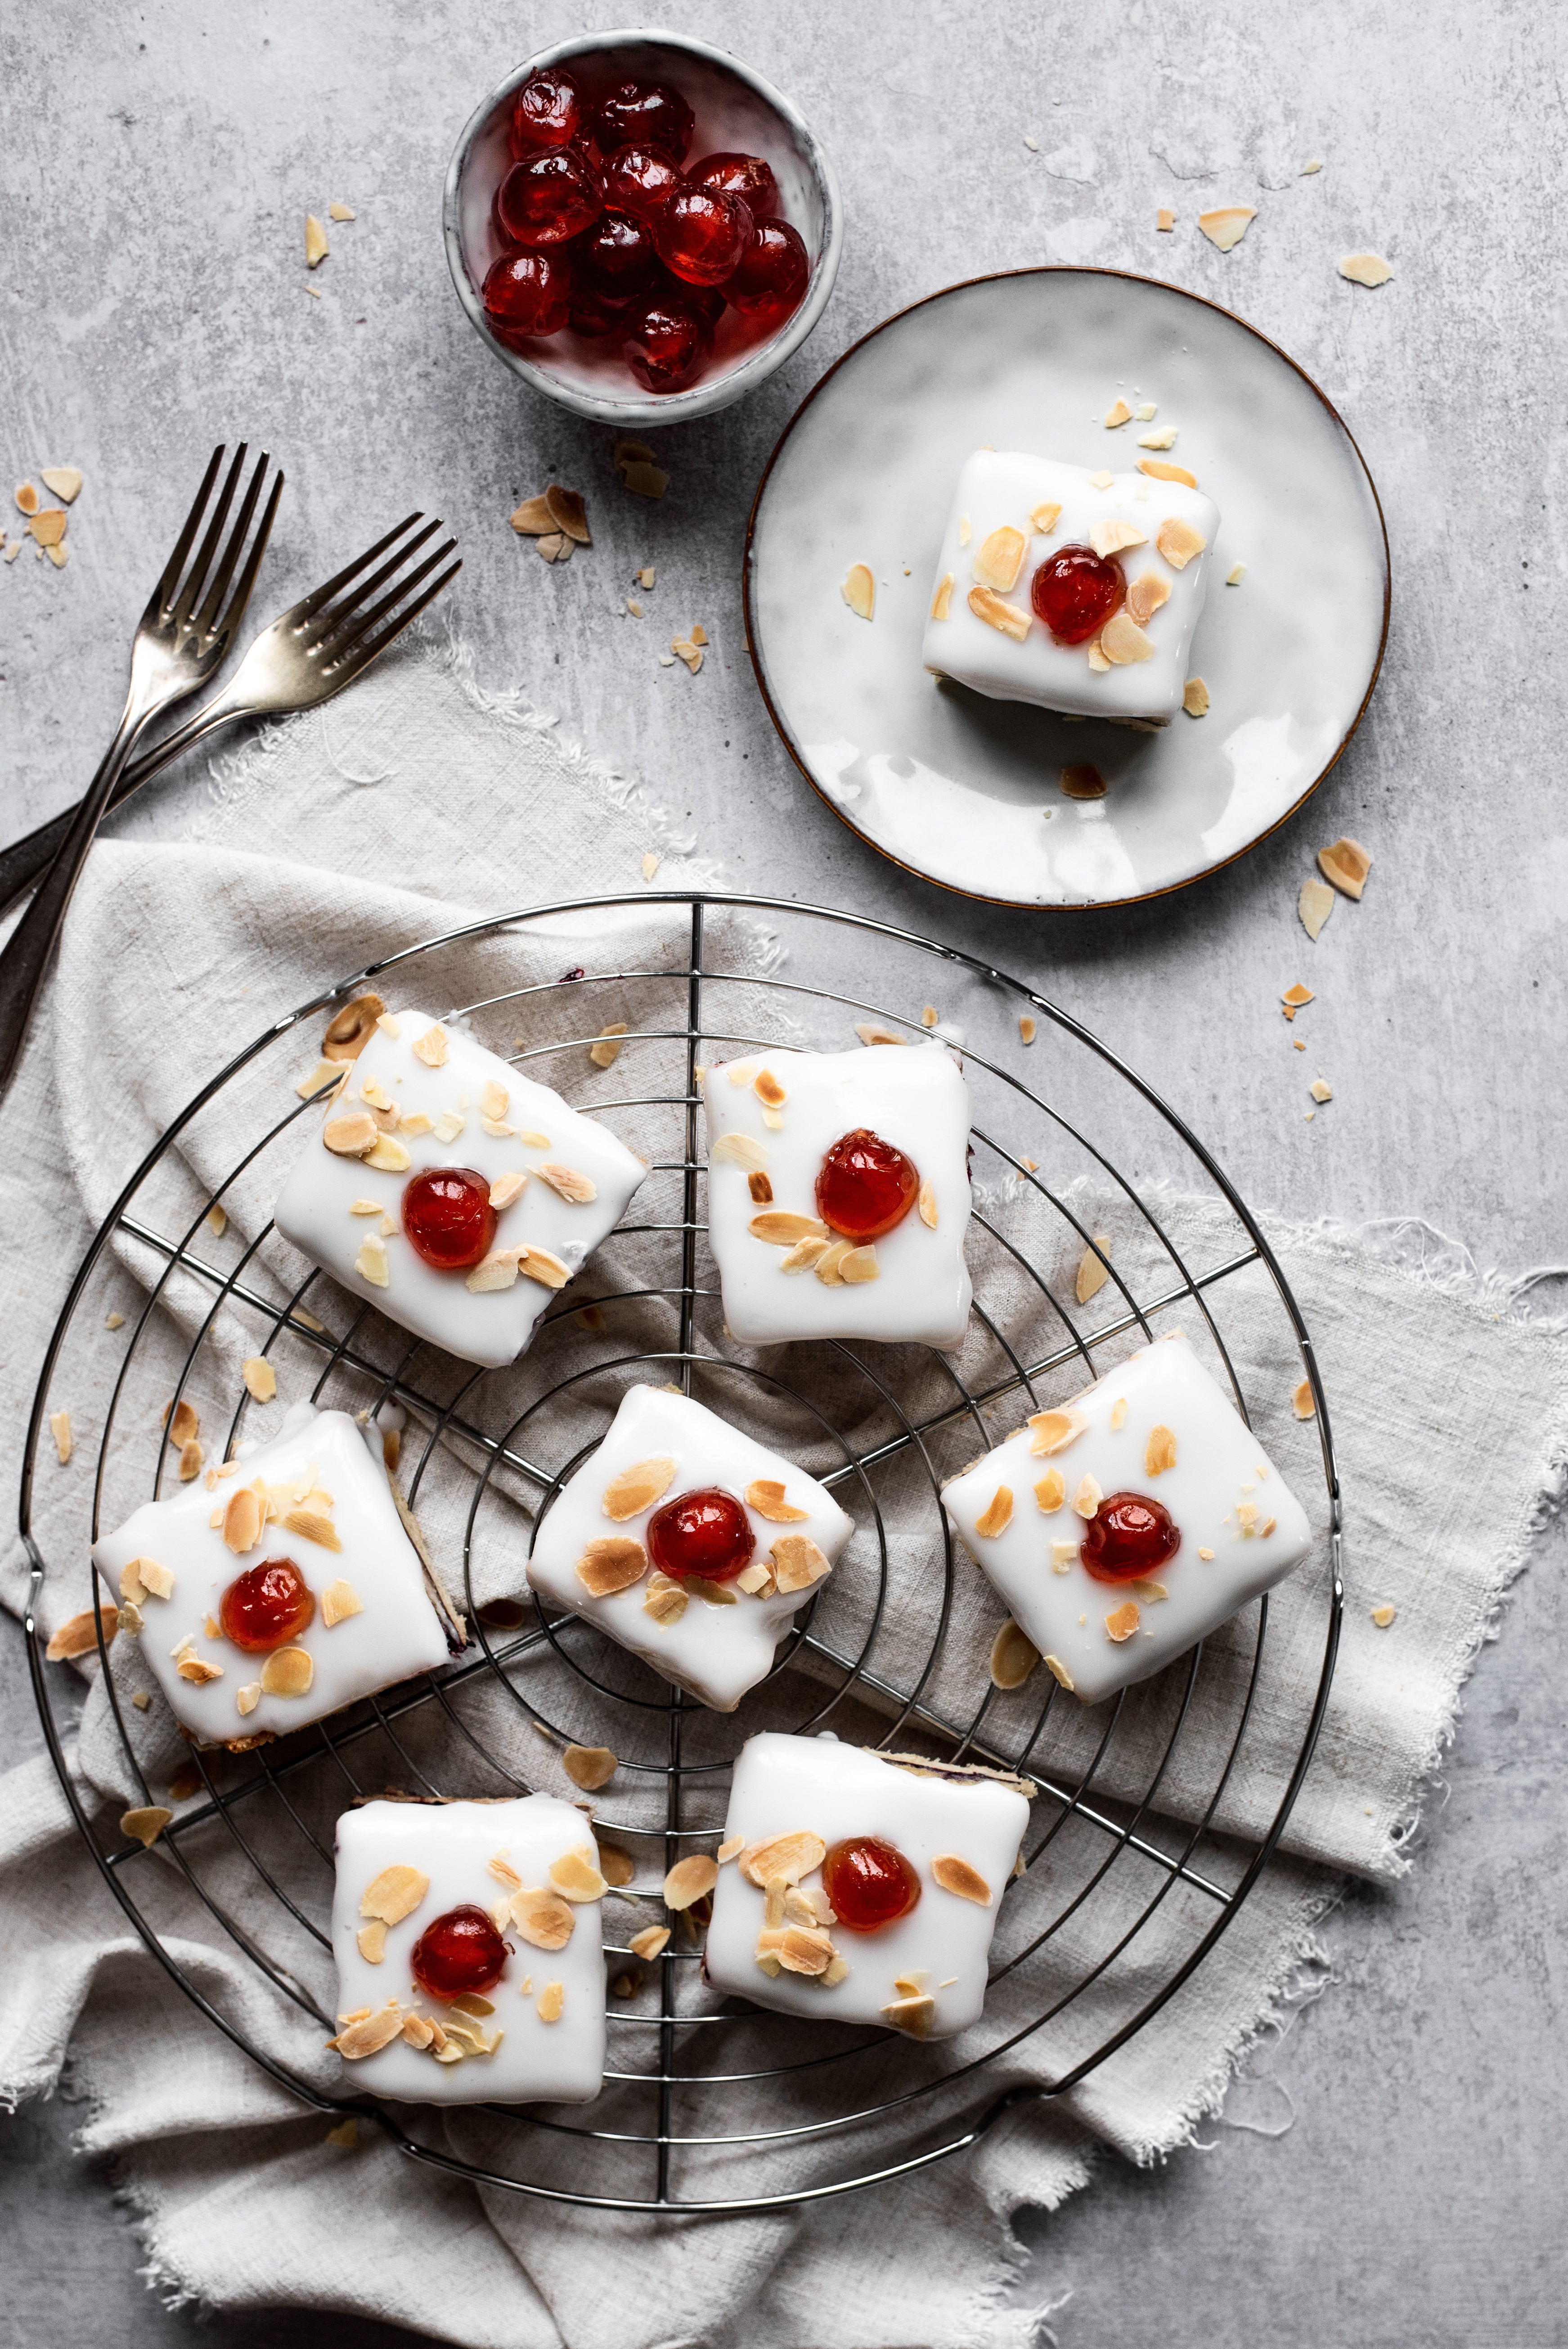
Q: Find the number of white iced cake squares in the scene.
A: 8